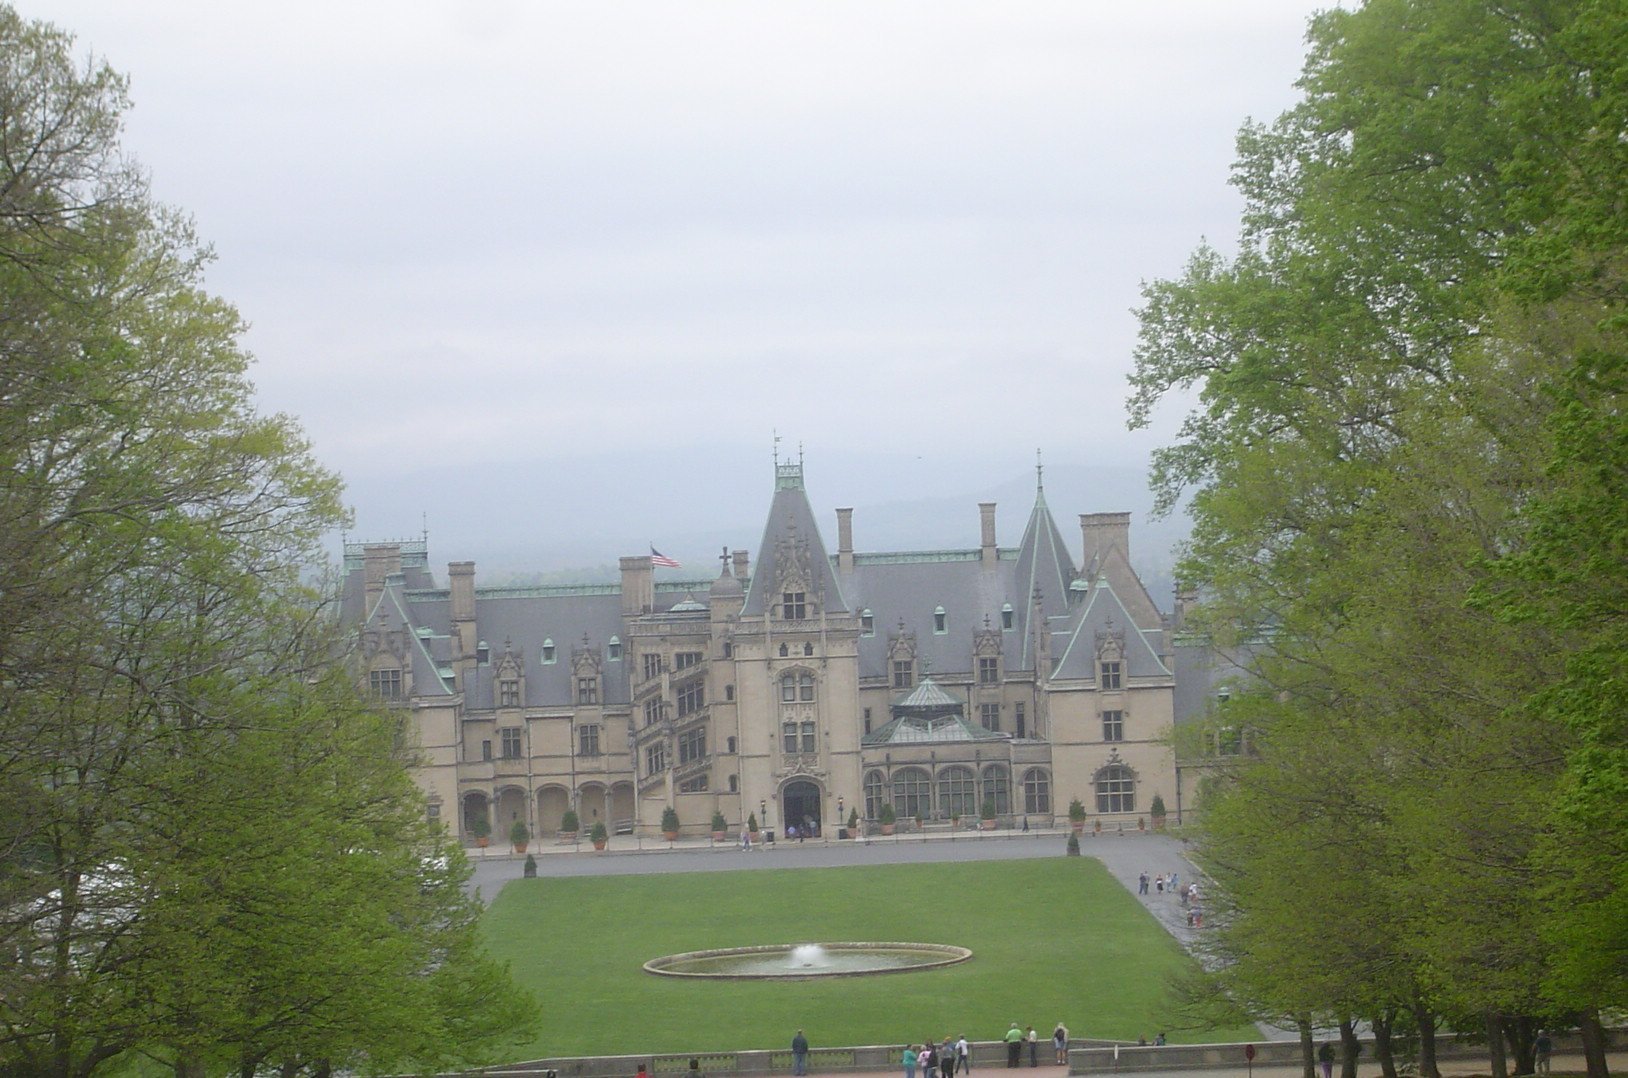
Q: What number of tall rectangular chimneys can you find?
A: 7